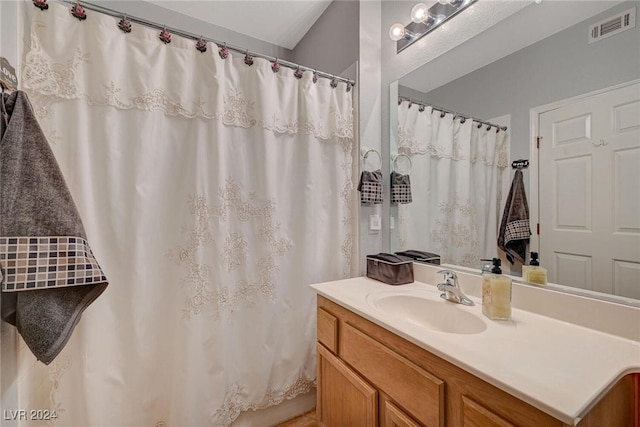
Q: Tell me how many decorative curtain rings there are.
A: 12